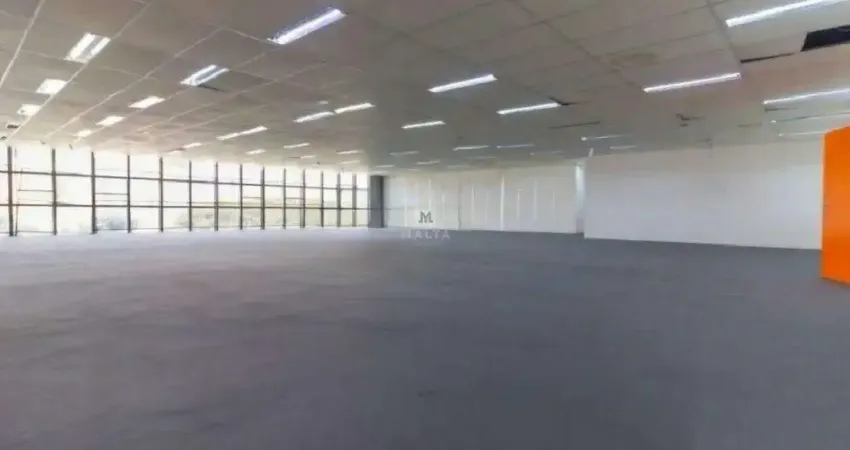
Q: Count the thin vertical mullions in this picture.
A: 14